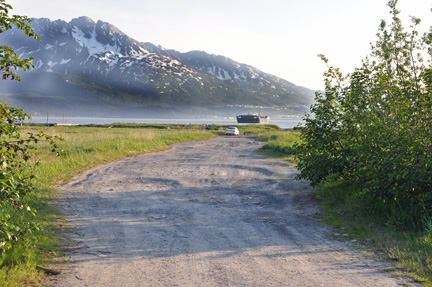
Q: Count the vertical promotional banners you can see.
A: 0